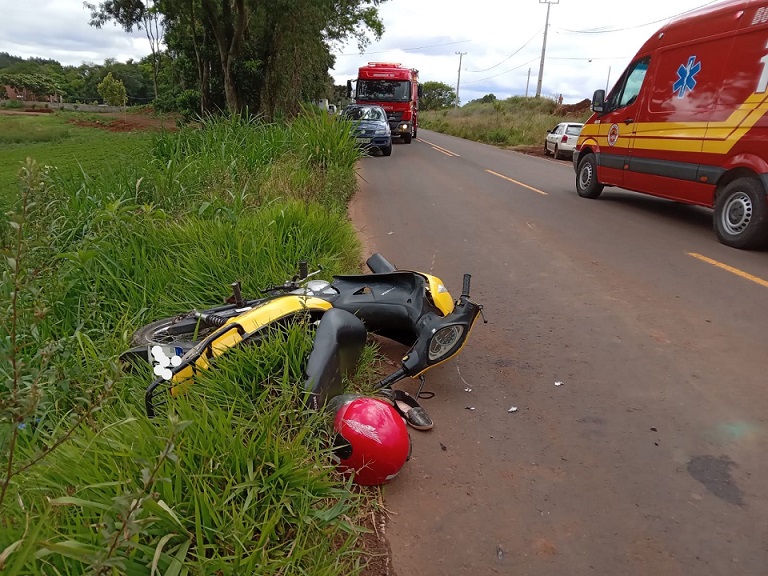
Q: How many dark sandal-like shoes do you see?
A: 1